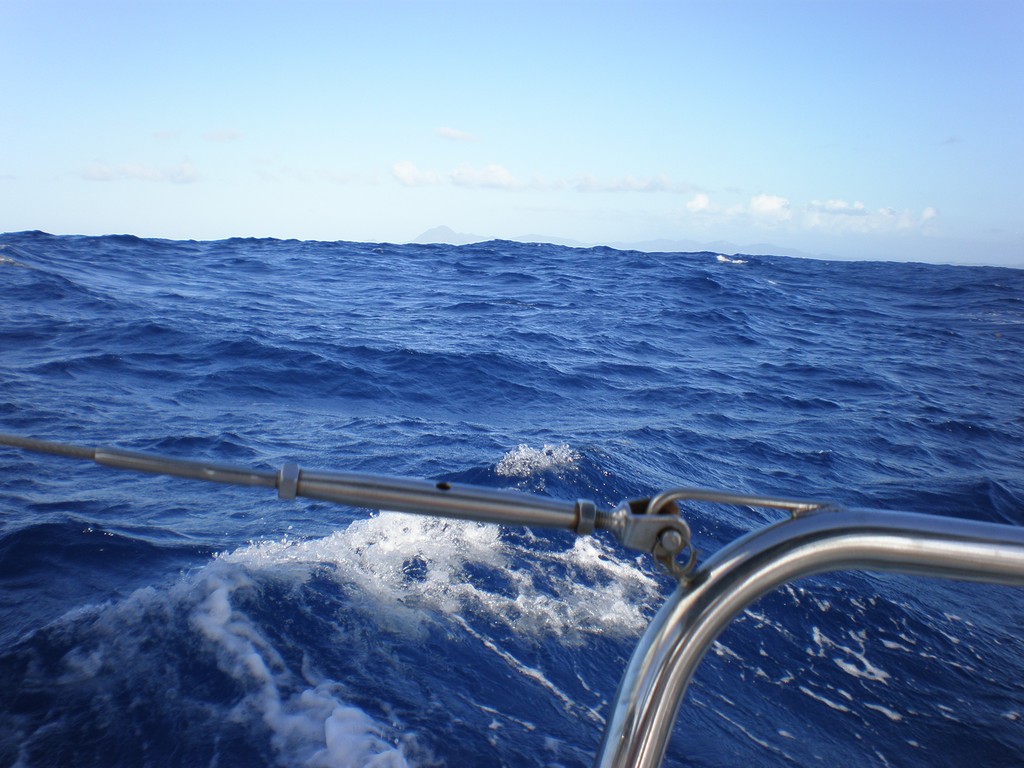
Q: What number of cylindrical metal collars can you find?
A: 2